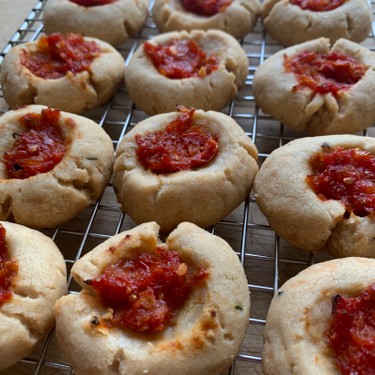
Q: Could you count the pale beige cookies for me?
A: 12